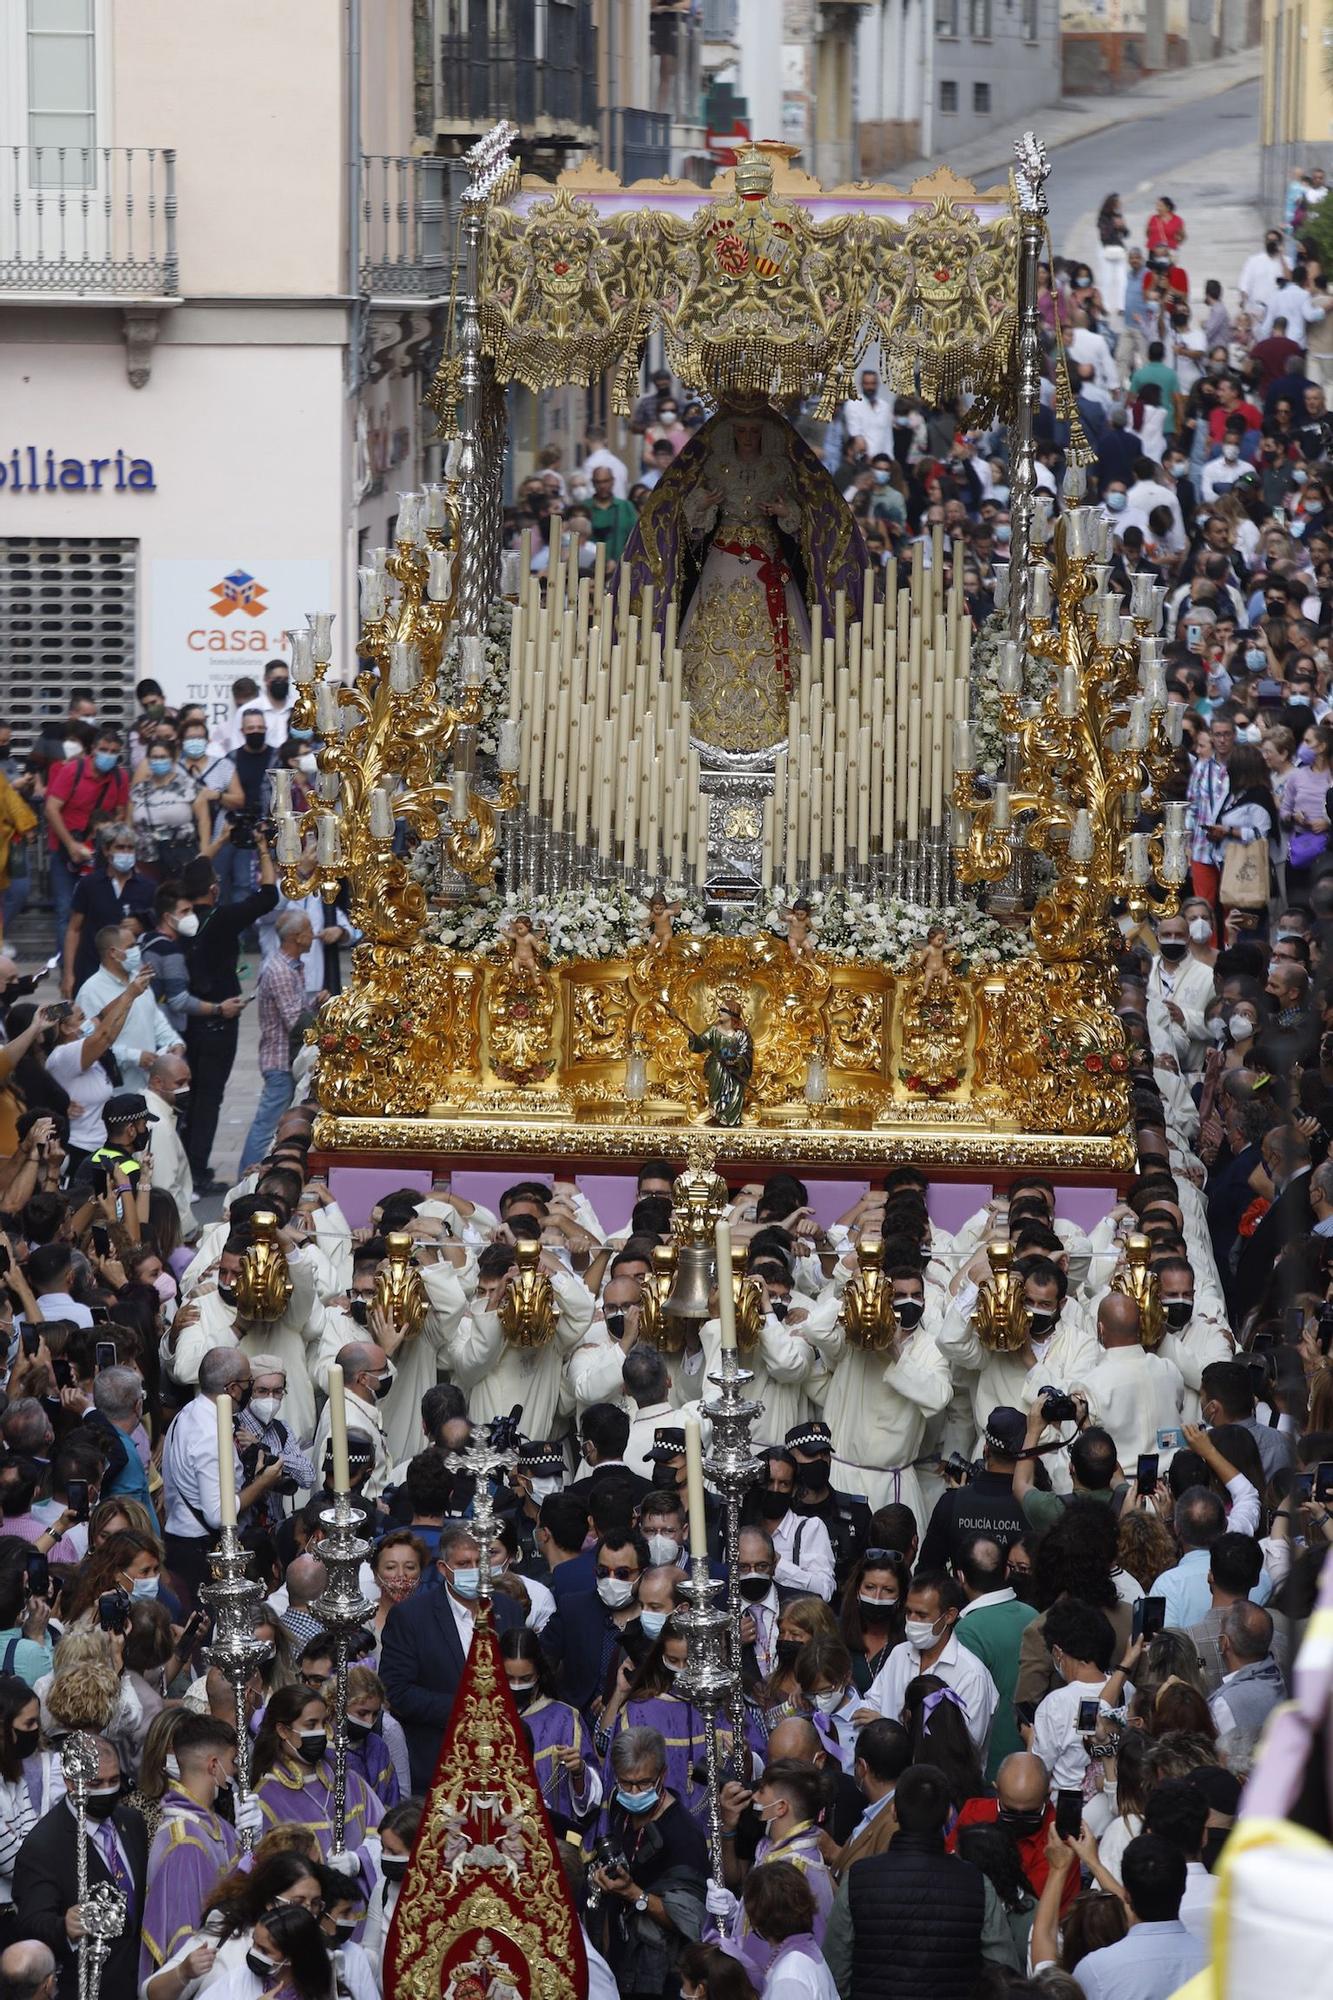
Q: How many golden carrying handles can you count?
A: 8